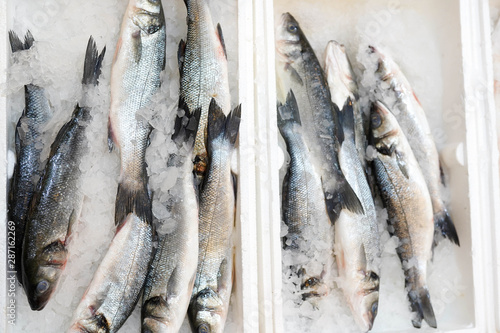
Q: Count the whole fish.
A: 13